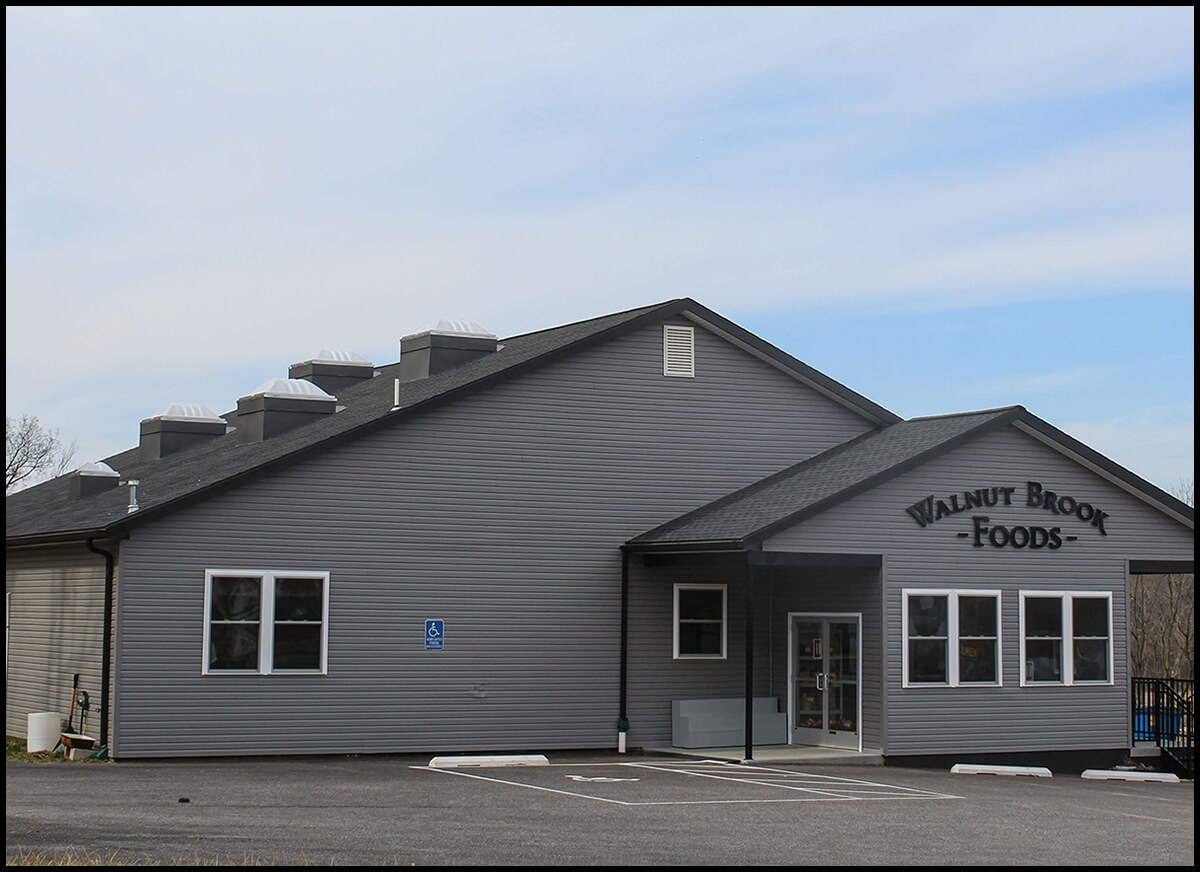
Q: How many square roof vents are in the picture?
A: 5